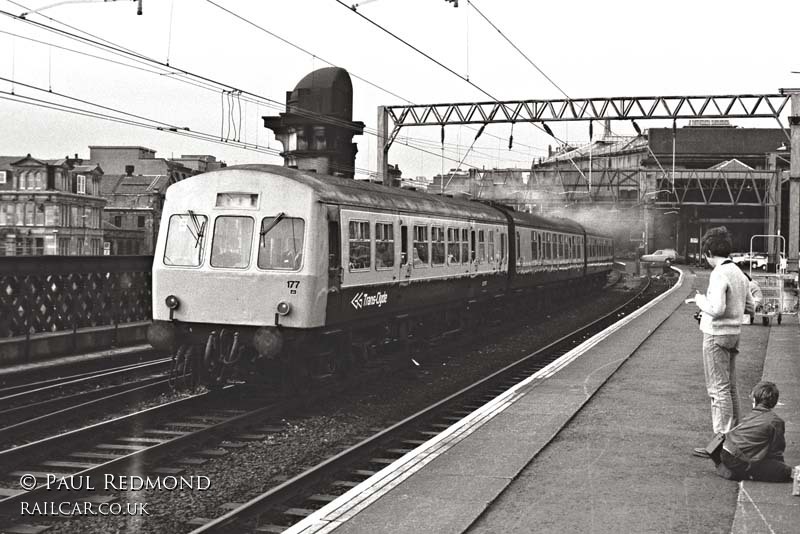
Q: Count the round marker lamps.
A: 2